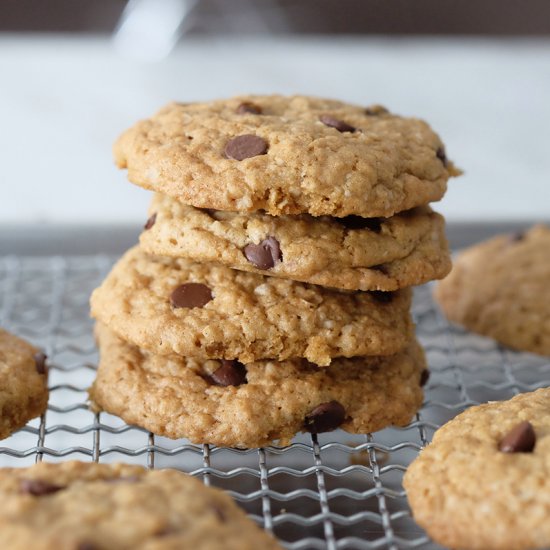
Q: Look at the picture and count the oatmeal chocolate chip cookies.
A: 8